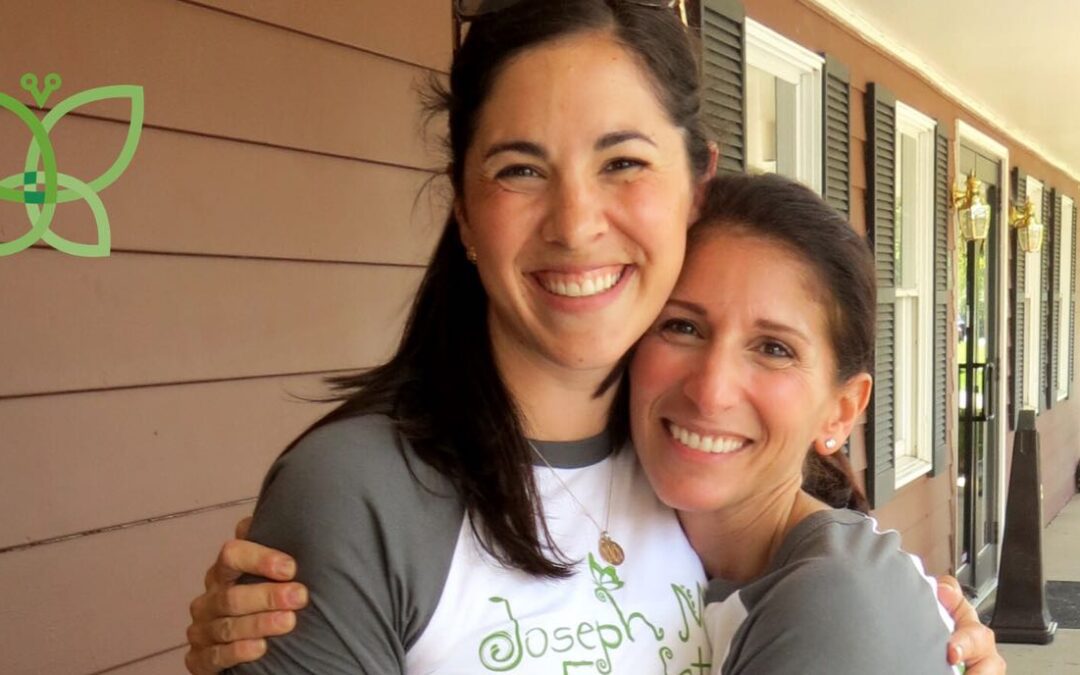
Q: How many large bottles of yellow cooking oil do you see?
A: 0